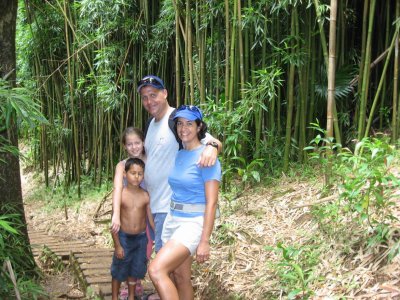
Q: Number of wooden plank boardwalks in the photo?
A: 1